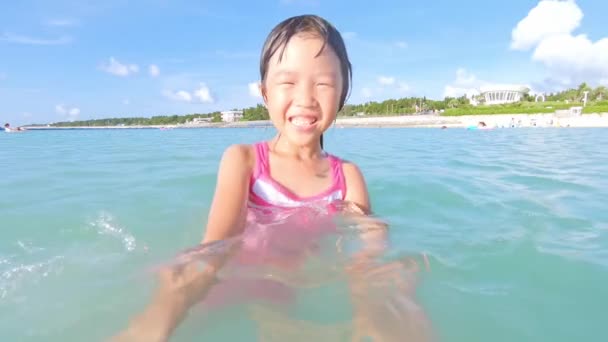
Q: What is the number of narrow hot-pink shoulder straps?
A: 2